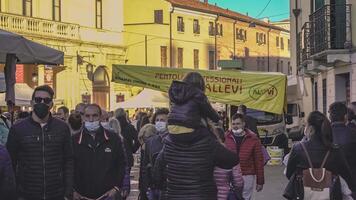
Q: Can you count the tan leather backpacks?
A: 1